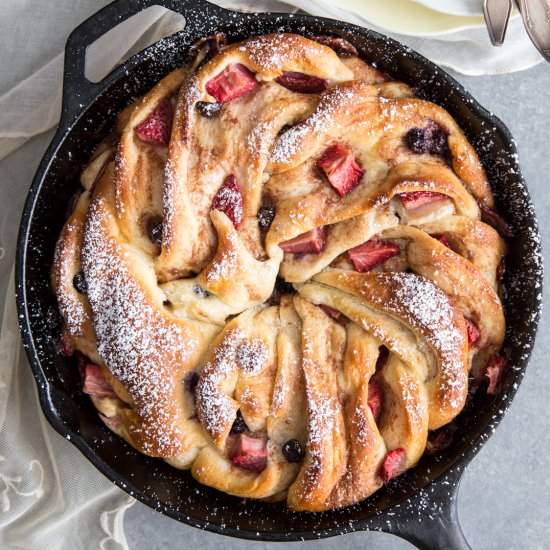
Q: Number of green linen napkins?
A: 0